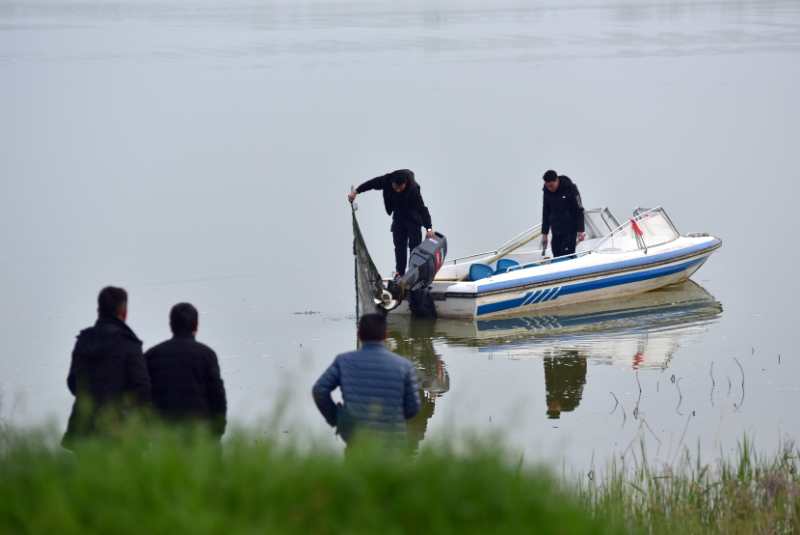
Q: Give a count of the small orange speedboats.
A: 0